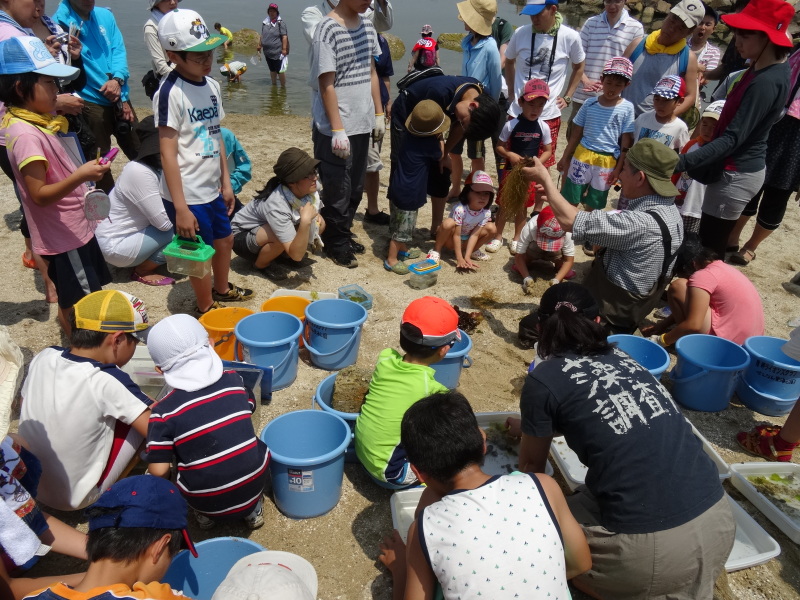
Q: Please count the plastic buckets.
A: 11